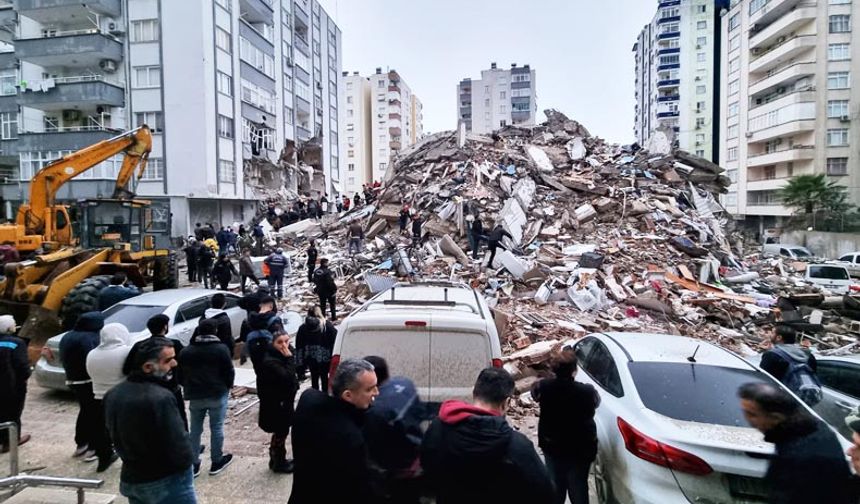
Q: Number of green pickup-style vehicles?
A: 0